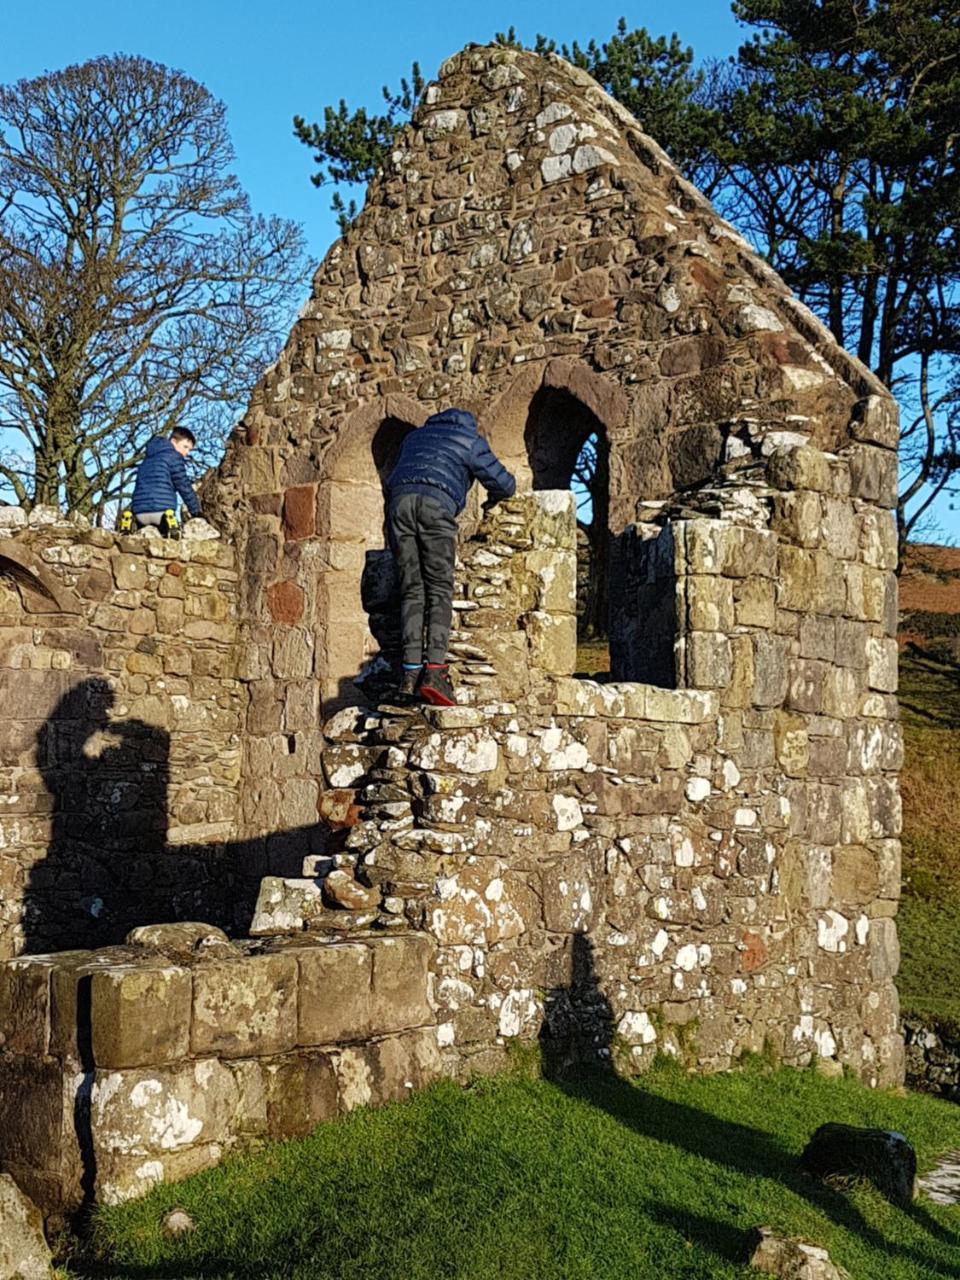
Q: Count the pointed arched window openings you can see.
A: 2